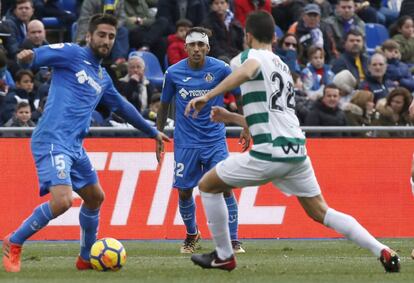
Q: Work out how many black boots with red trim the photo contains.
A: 2